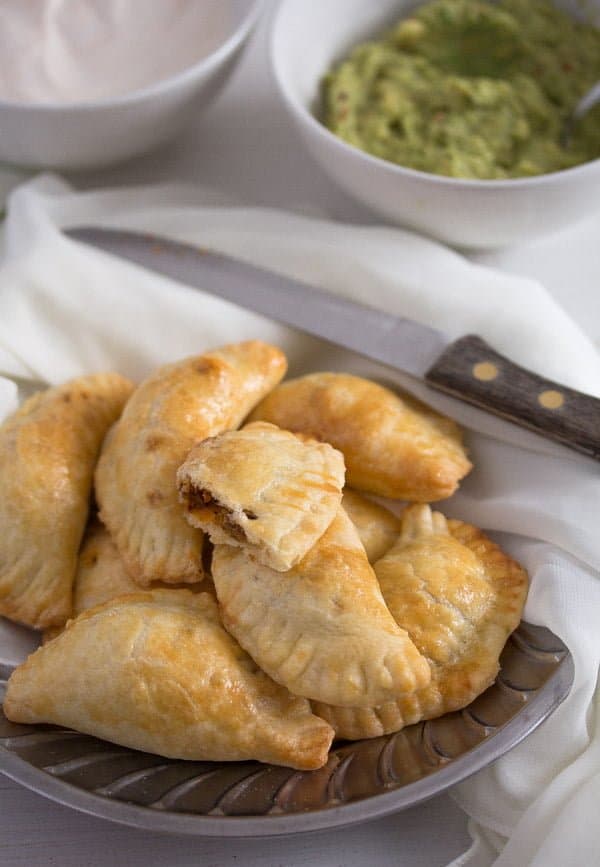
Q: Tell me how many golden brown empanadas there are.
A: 9